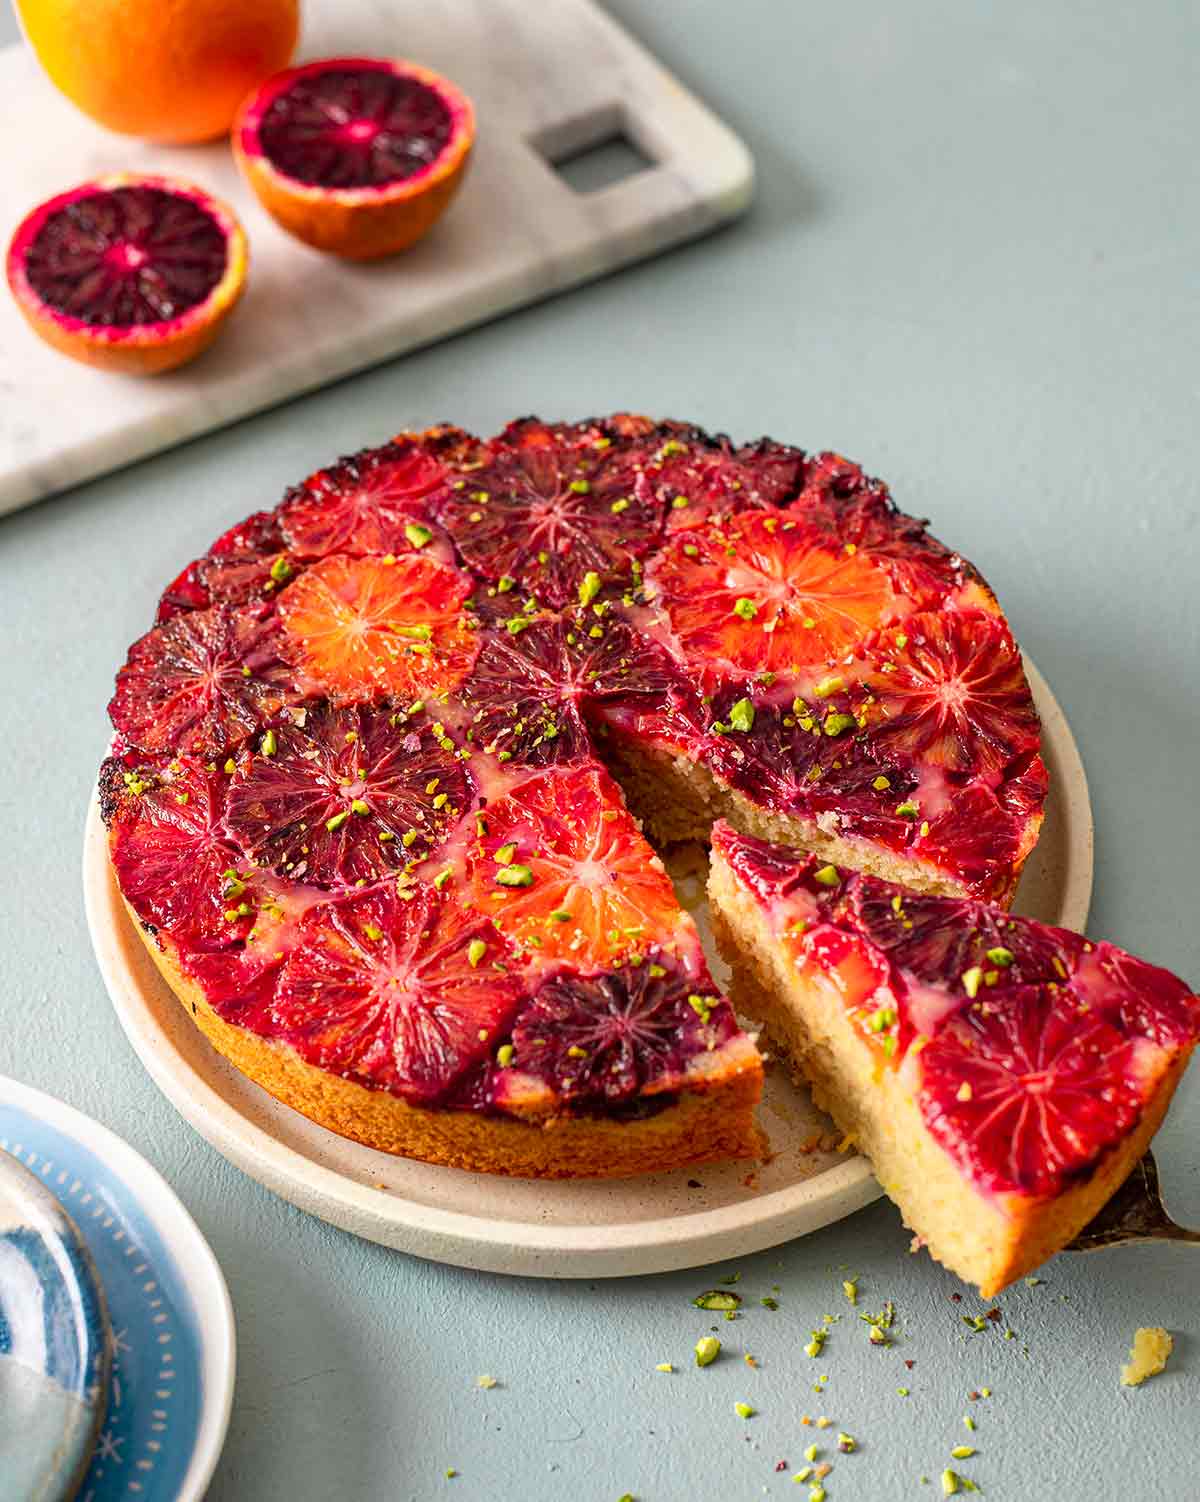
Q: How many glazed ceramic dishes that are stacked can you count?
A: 2